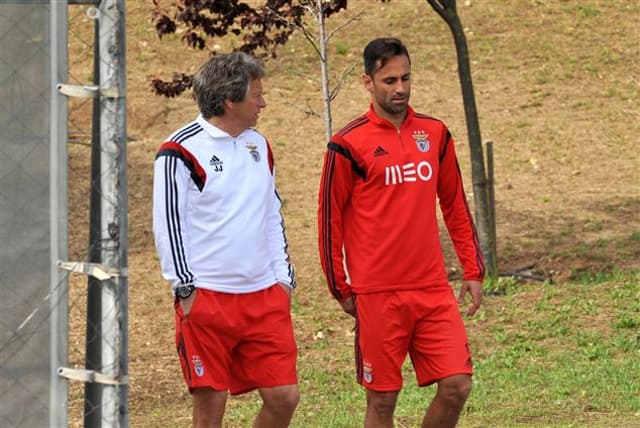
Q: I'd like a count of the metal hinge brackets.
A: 3